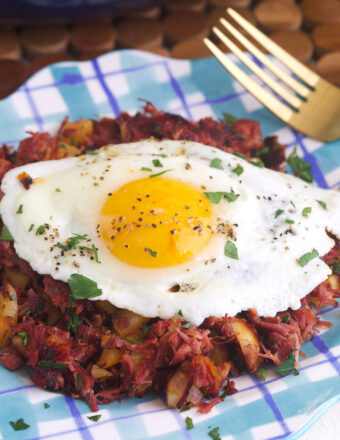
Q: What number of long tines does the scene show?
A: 4